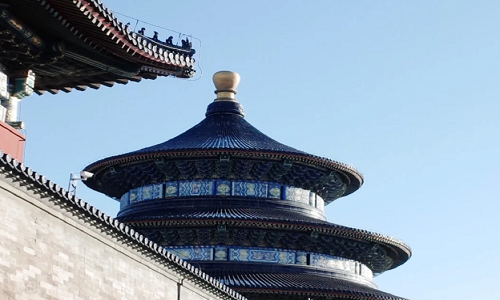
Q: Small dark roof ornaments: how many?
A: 5